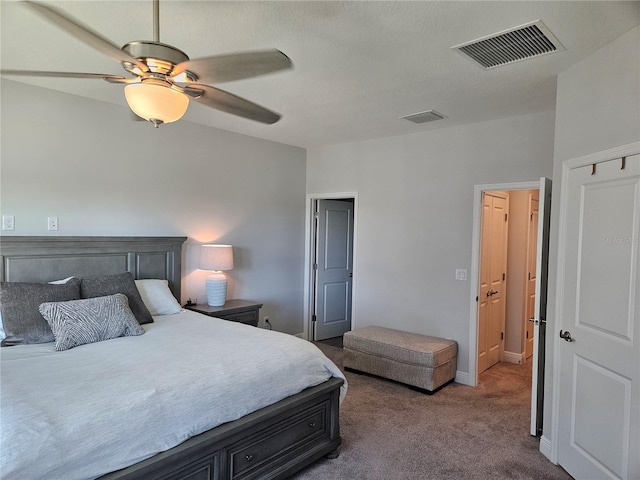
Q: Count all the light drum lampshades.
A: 1